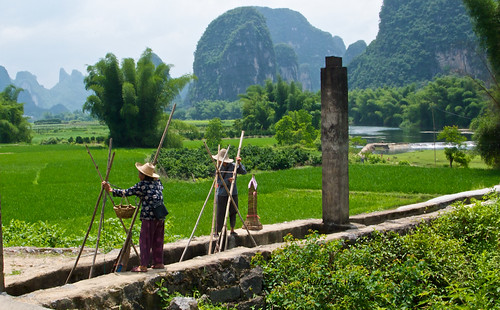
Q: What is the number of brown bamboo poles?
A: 8